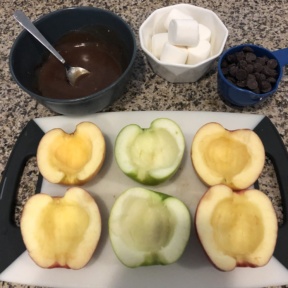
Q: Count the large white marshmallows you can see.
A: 6